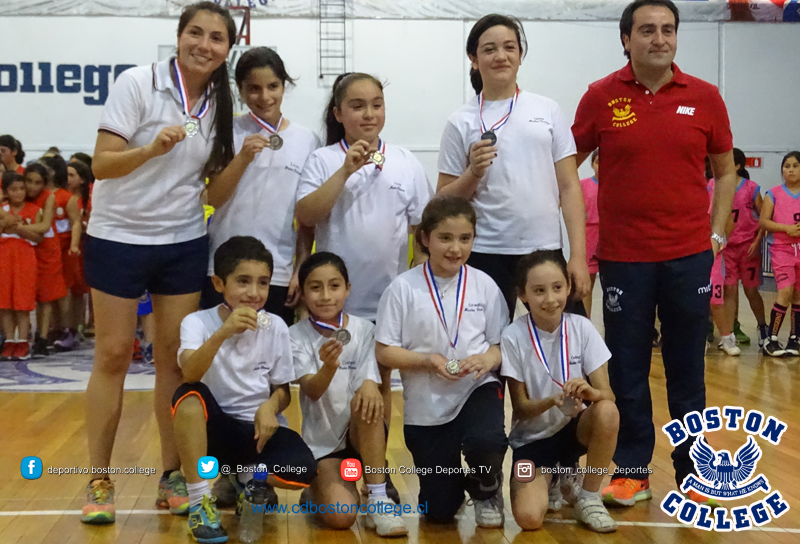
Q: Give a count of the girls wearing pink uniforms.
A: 4